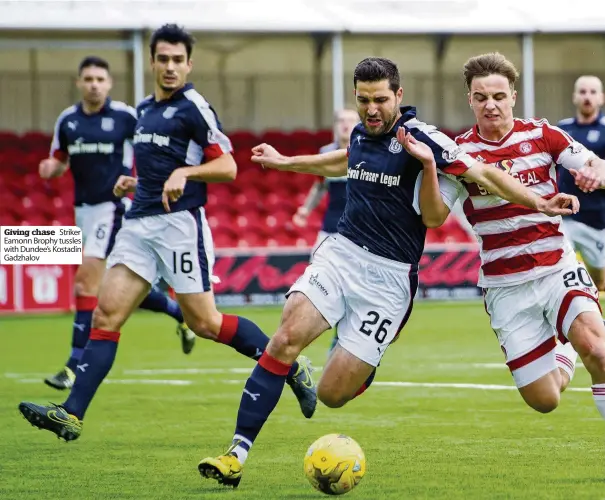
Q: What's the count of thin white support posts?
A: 3